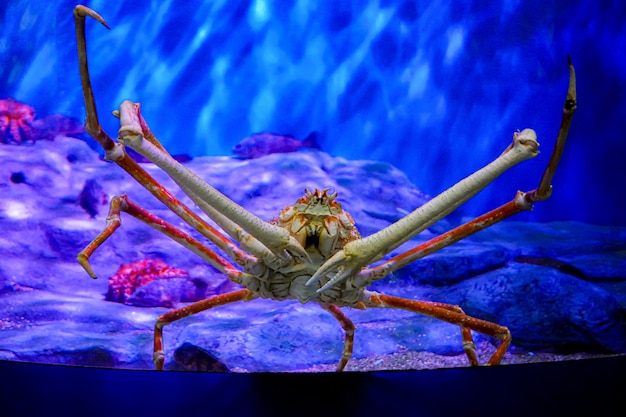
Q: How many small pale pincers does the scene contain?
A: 2